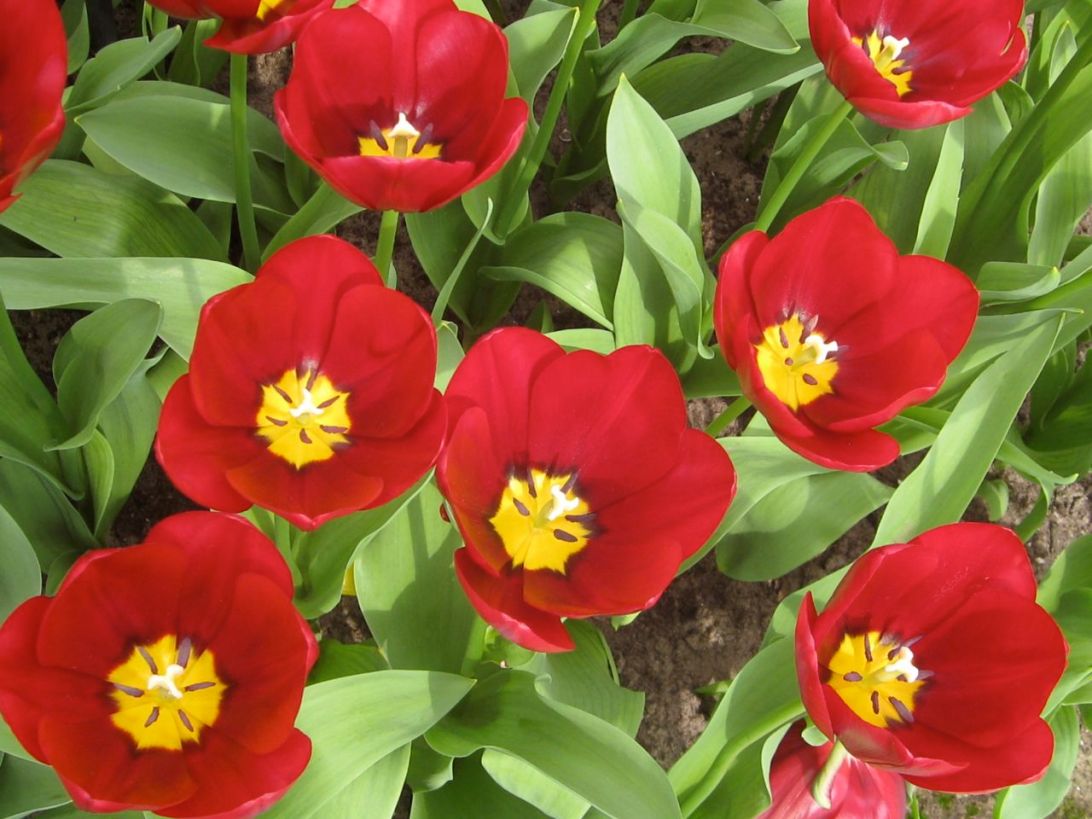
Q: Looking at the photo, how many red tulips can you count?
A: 10